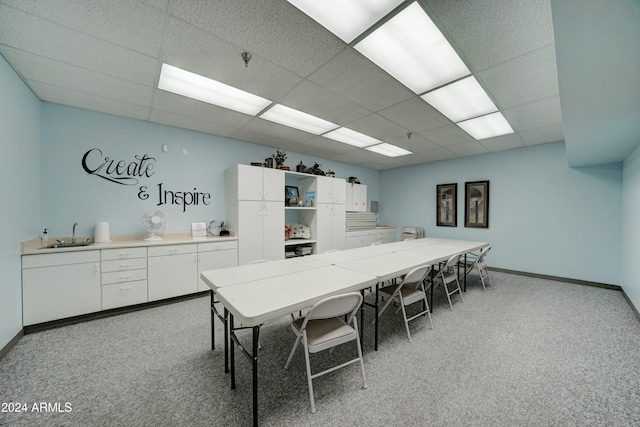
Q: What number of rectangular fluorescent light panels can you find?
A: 8